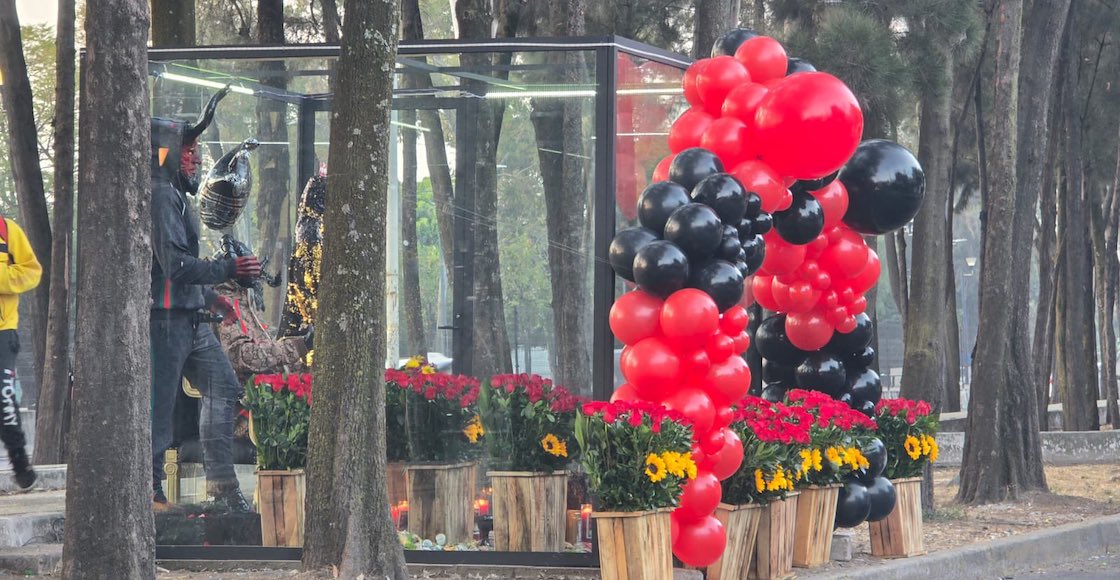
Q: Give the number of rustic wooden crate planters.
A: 9